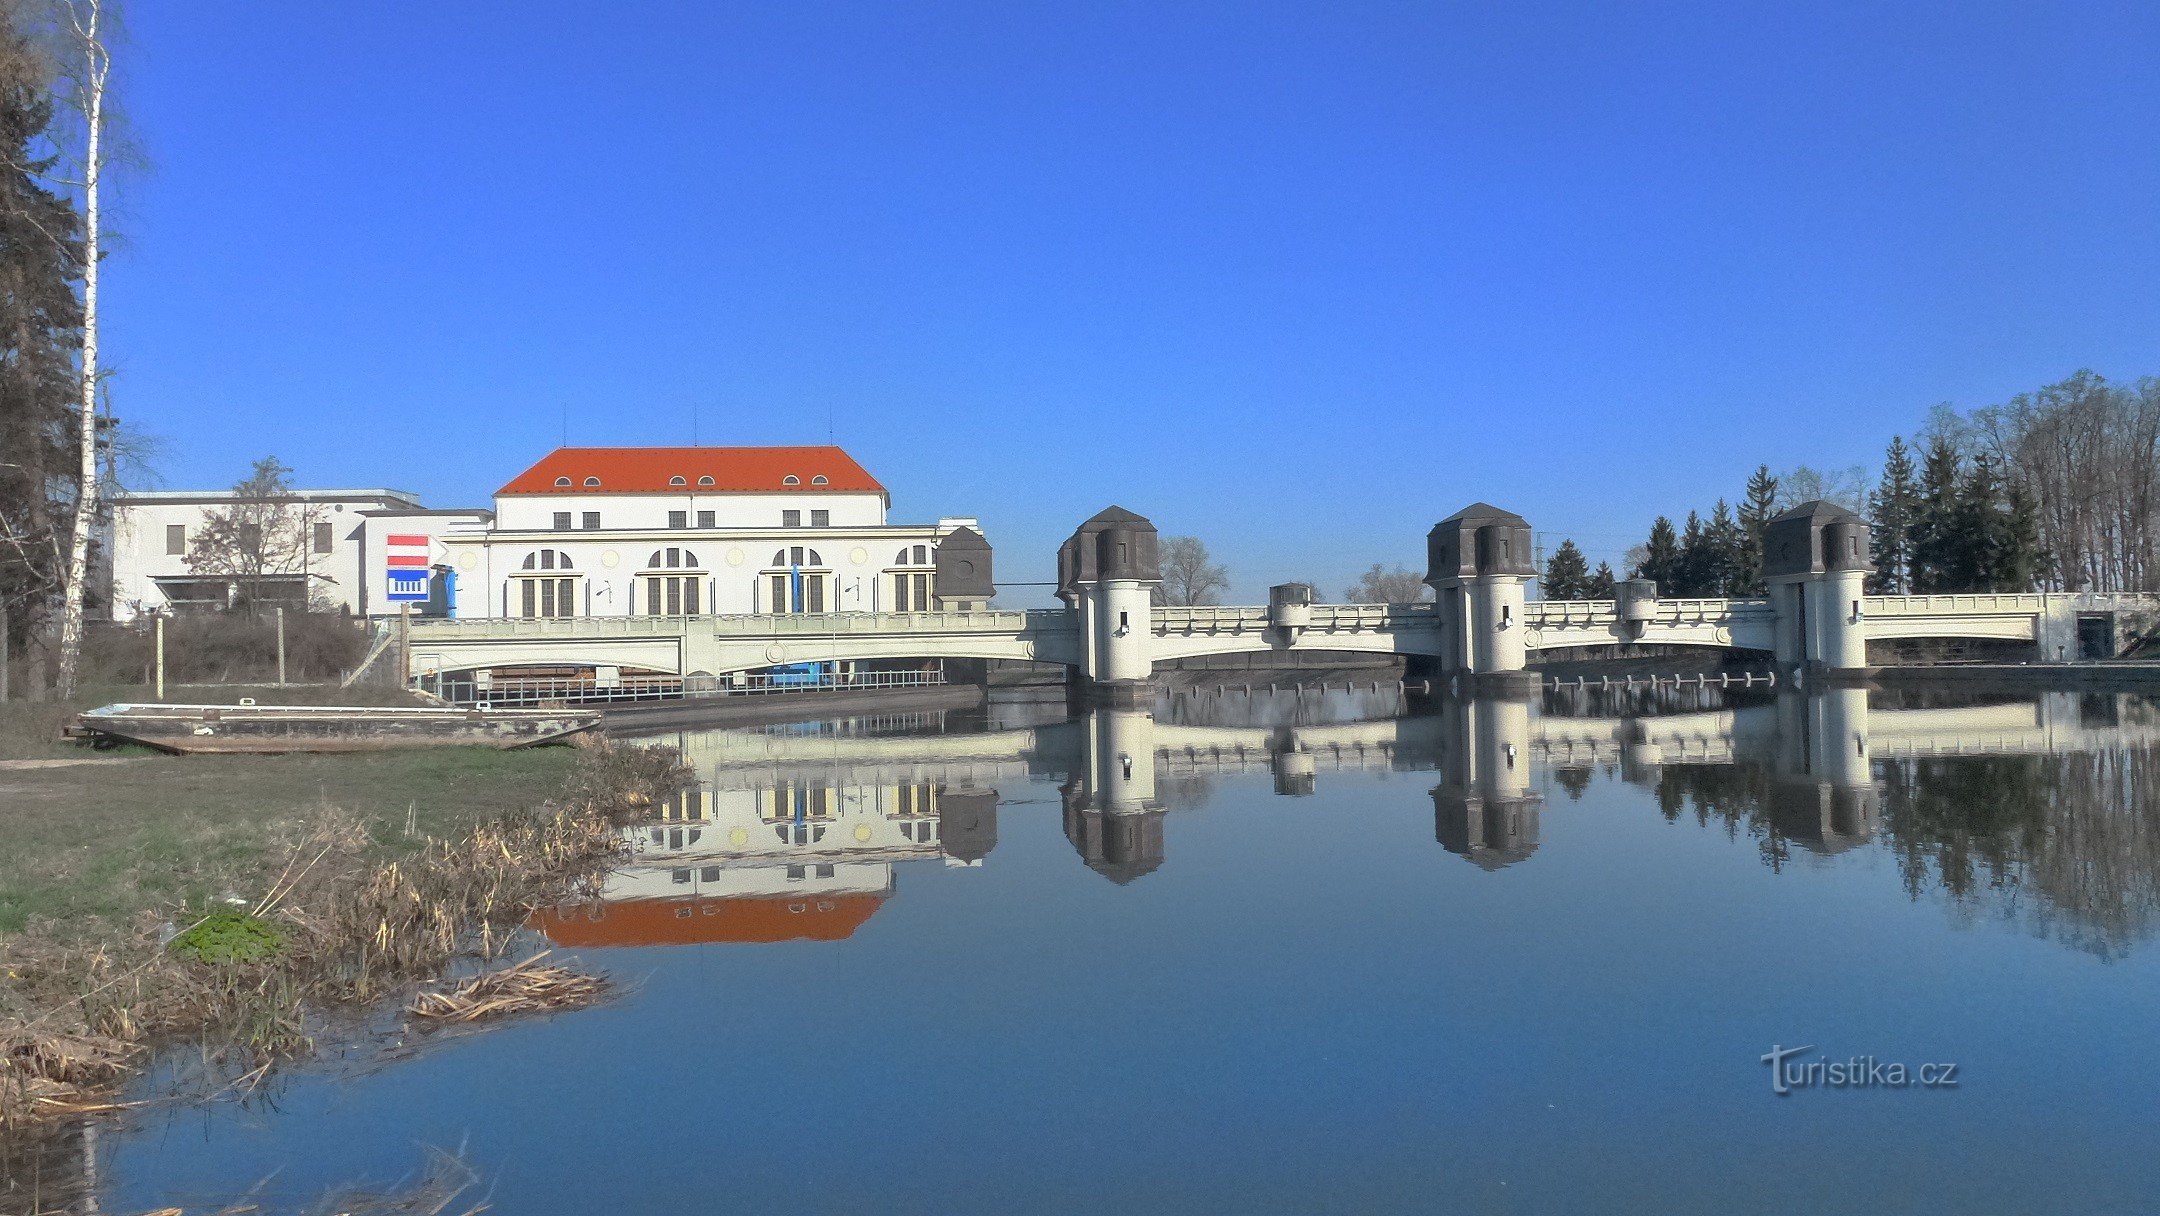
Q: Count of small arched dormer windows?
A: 6